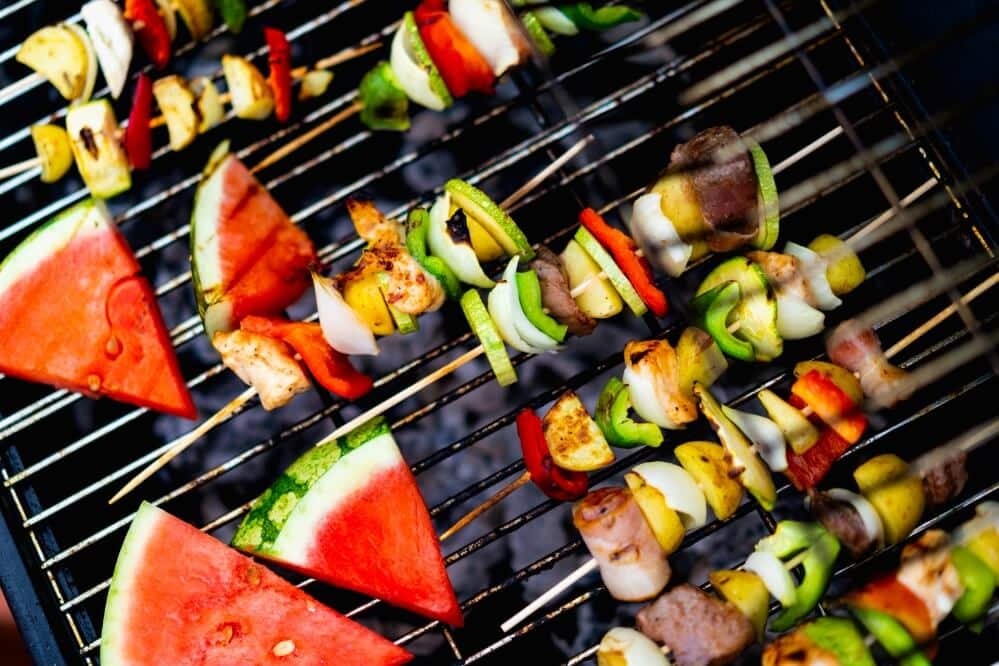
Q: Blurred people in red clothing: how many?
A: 0